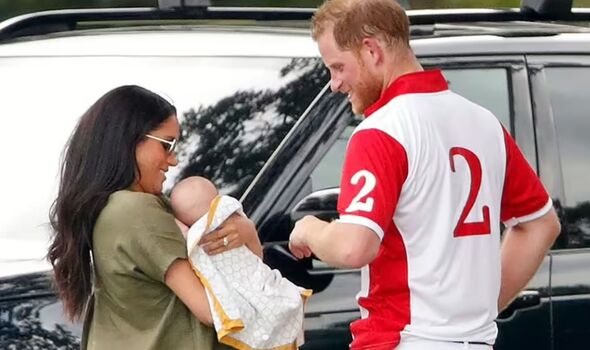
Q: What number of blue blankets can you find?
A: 0